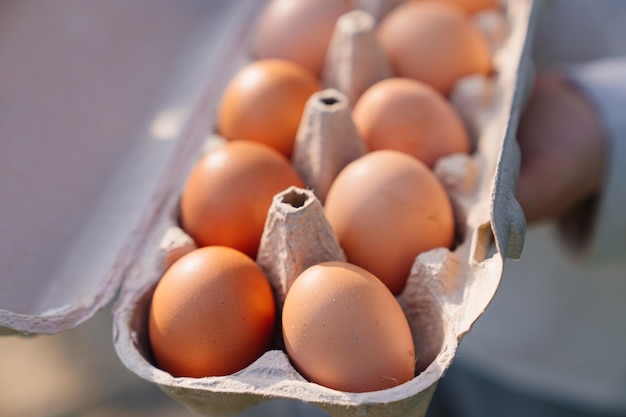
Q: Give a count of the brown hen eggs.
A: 9